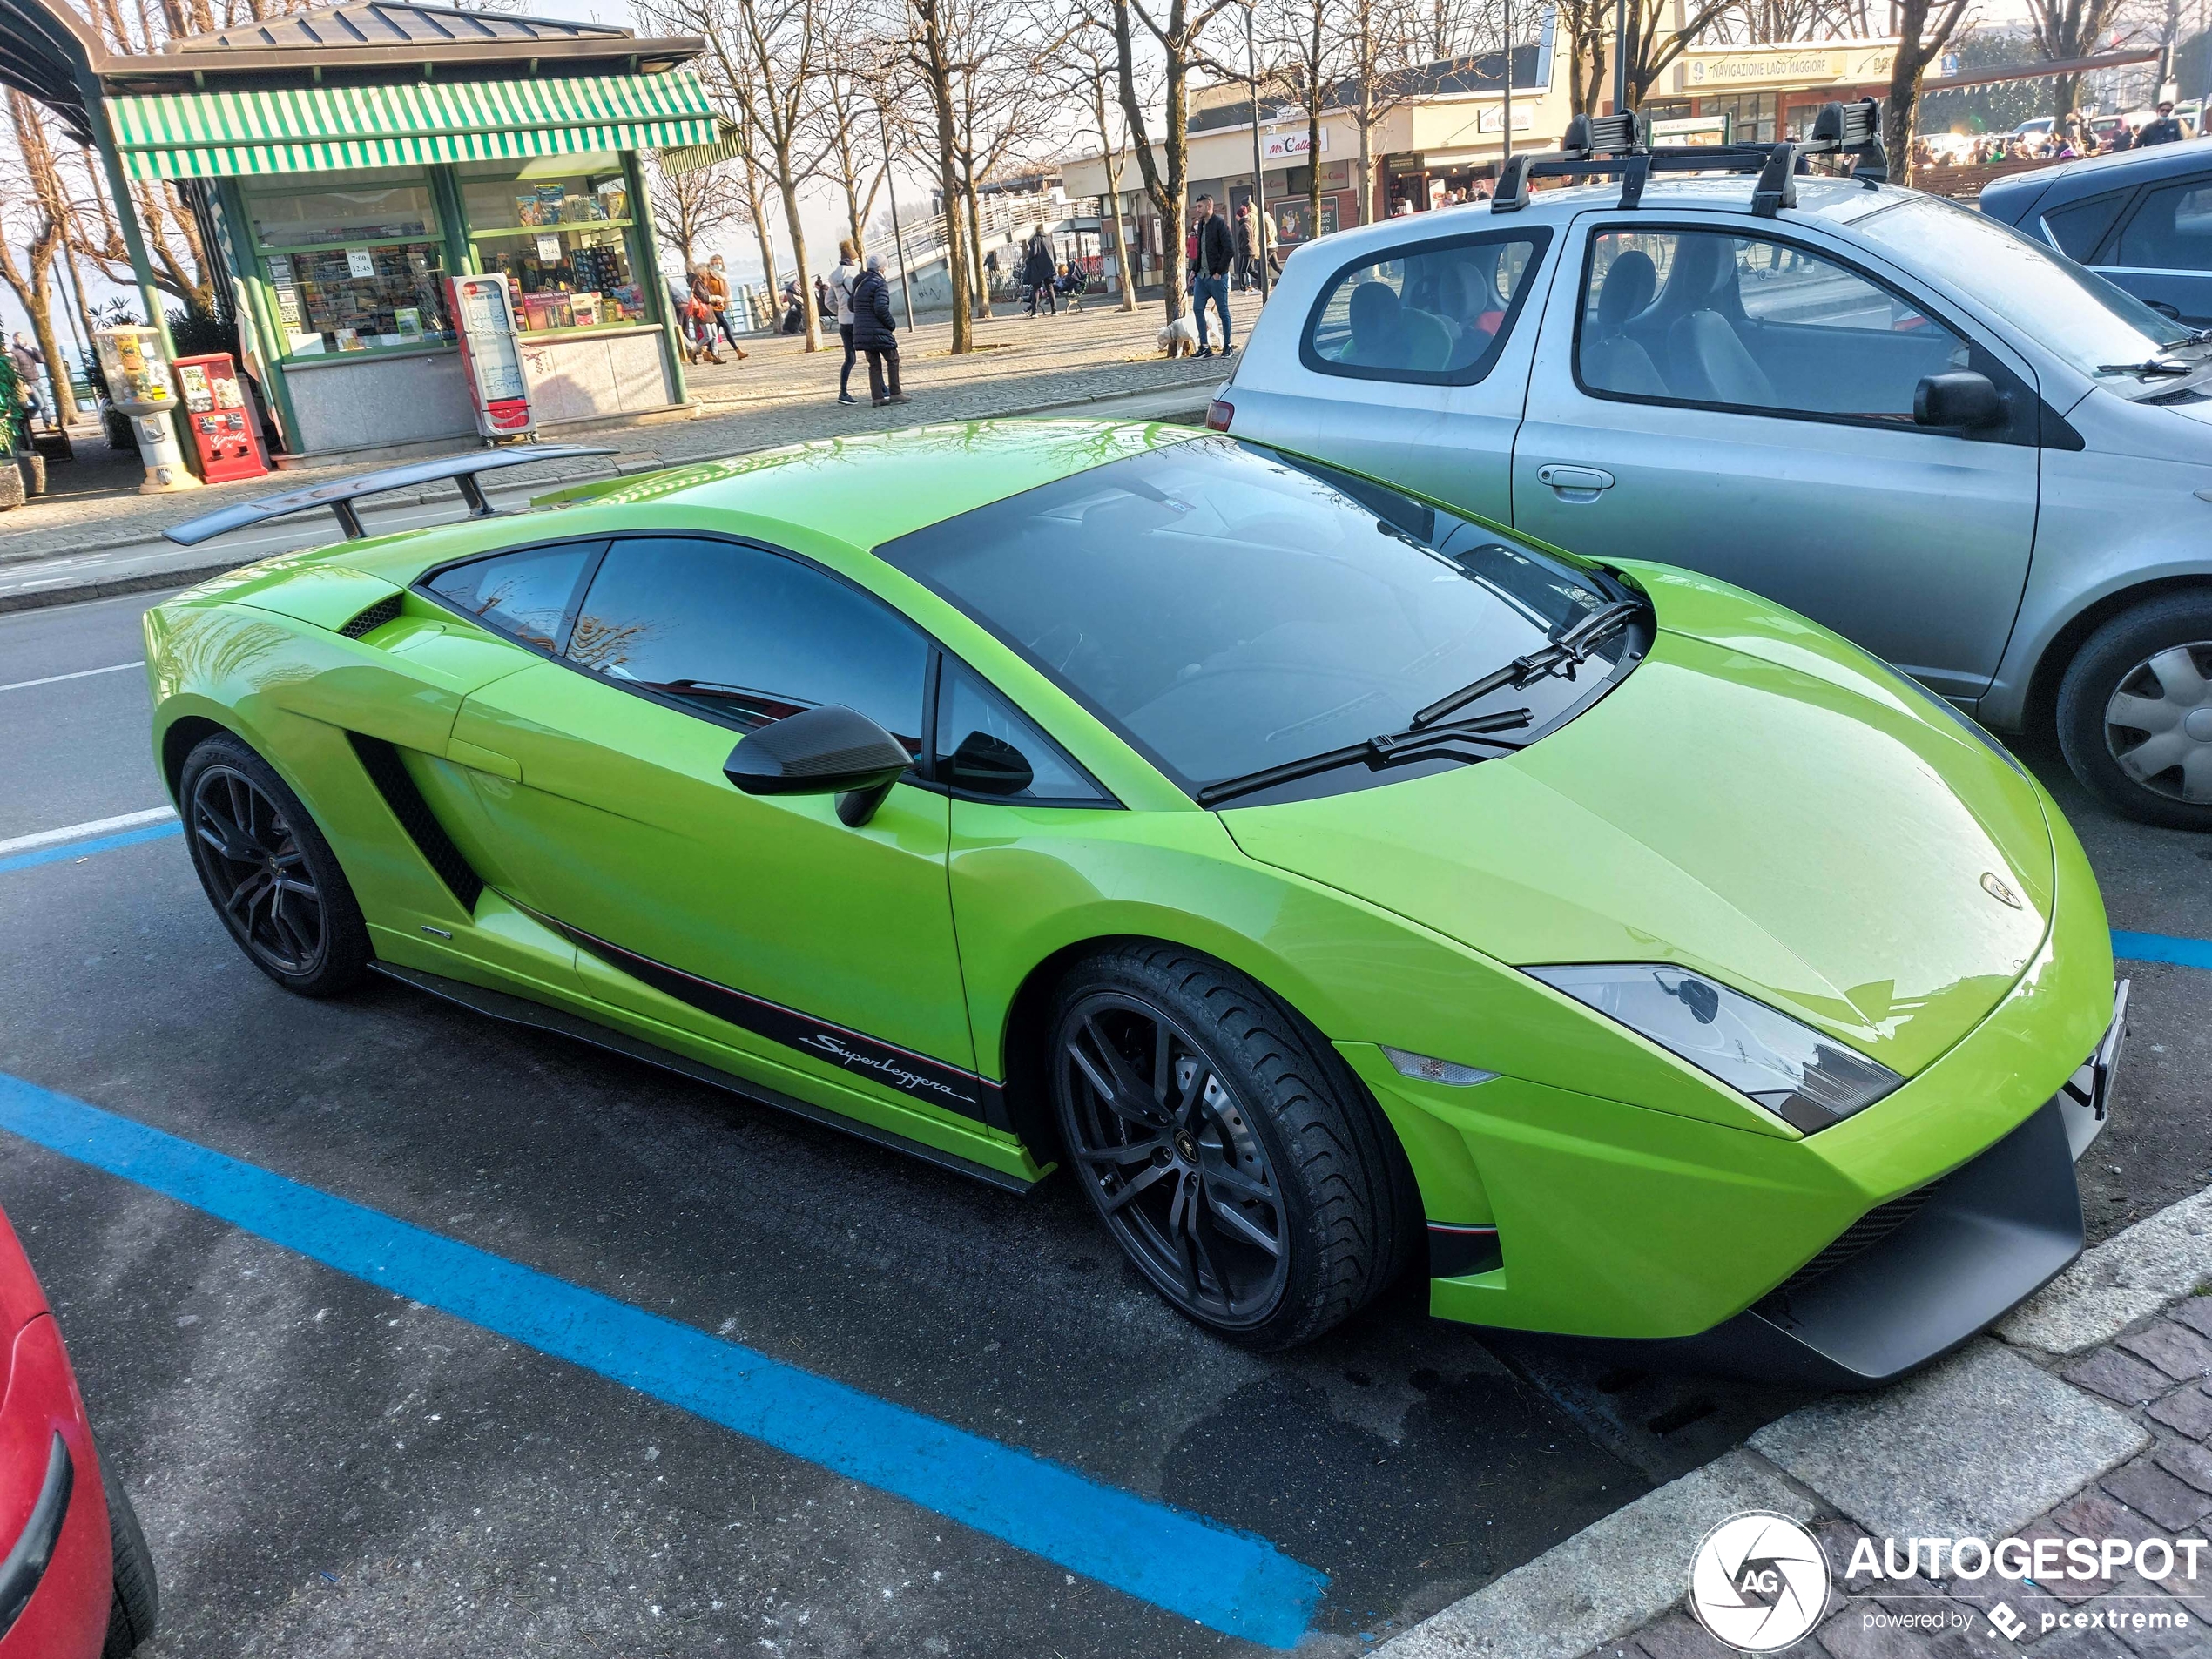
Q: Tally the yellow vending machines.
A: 1